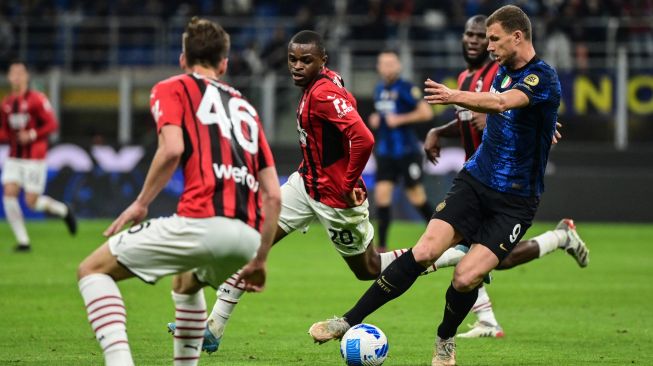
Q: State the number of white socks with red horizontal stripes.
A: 5